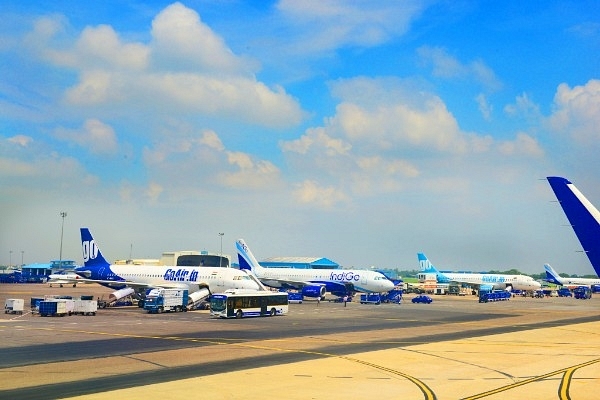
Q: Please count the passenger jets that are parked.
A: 4